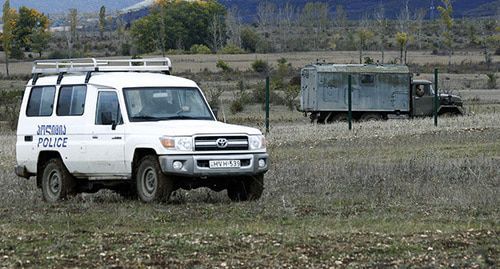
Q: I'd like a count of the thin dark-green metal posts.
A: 3